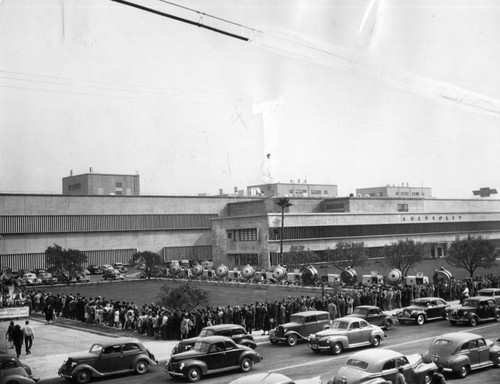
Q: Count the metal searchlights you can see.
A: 9